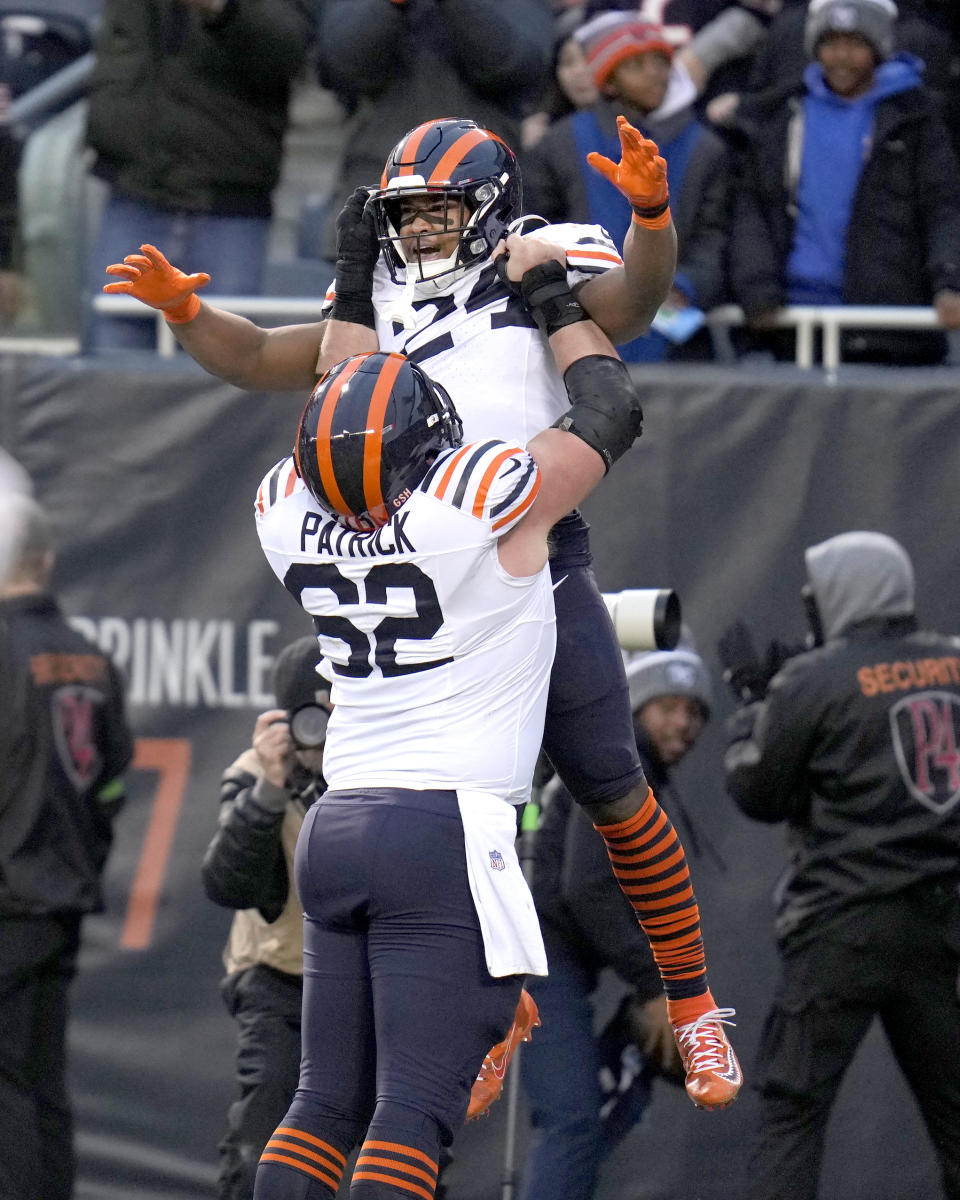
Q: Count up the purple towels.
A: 0